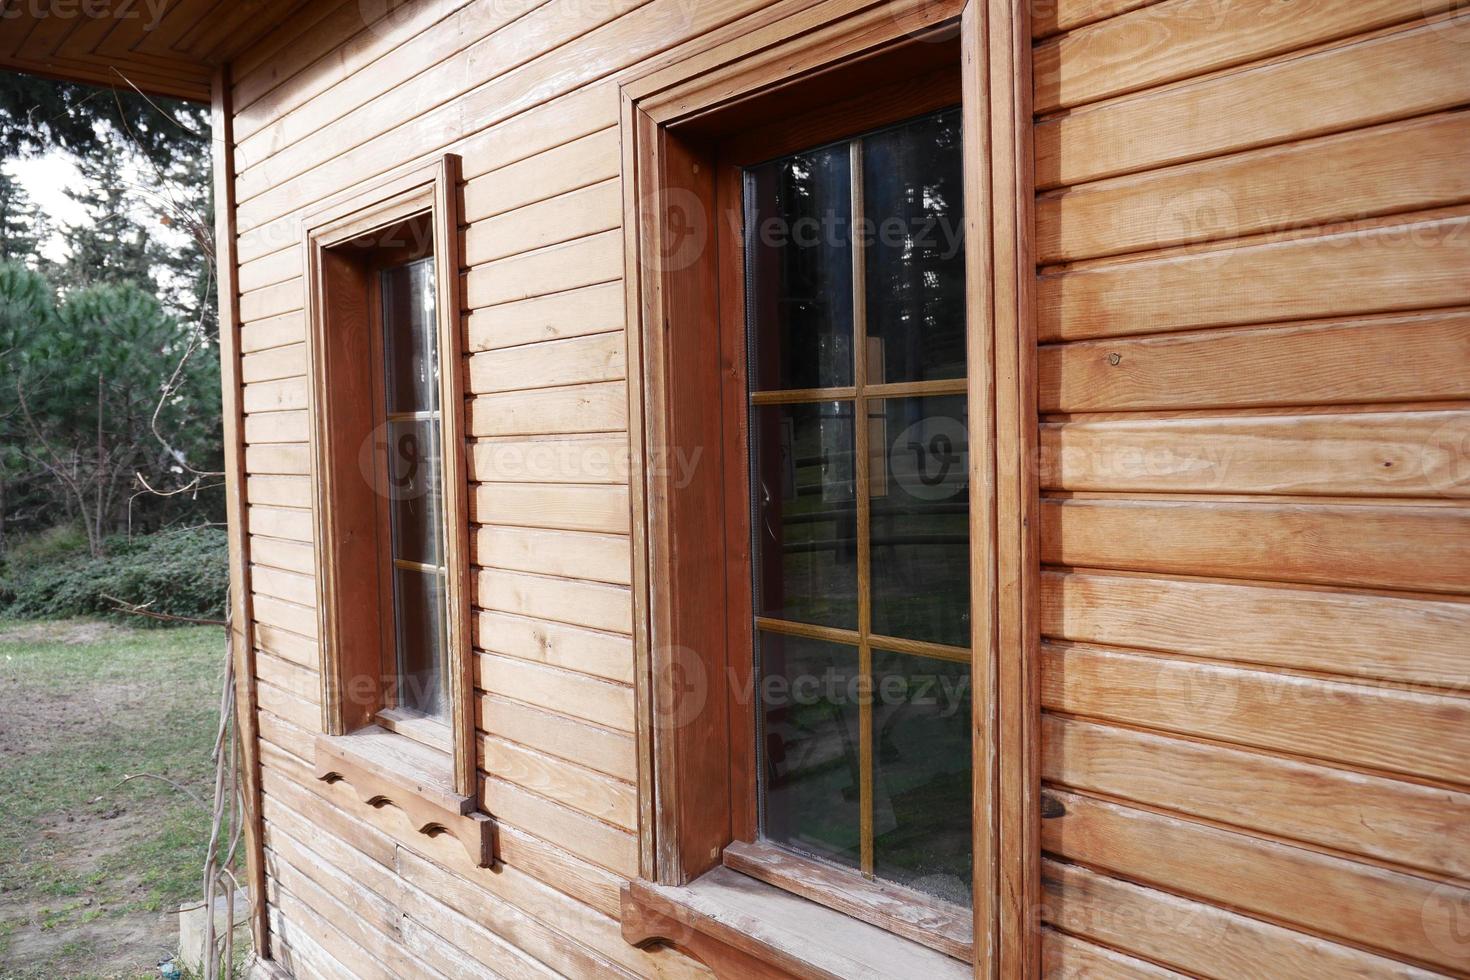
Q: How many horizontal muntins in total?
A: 4